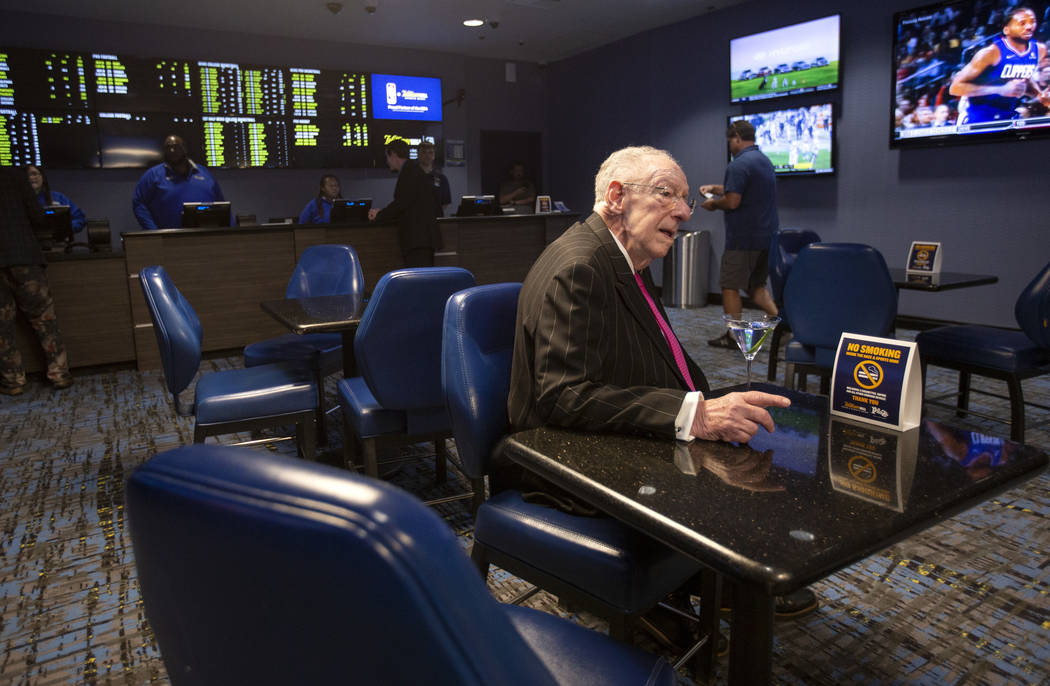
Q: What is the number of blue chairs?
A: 8